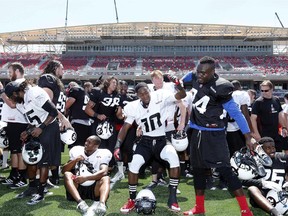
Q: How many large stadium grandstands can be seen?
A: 1